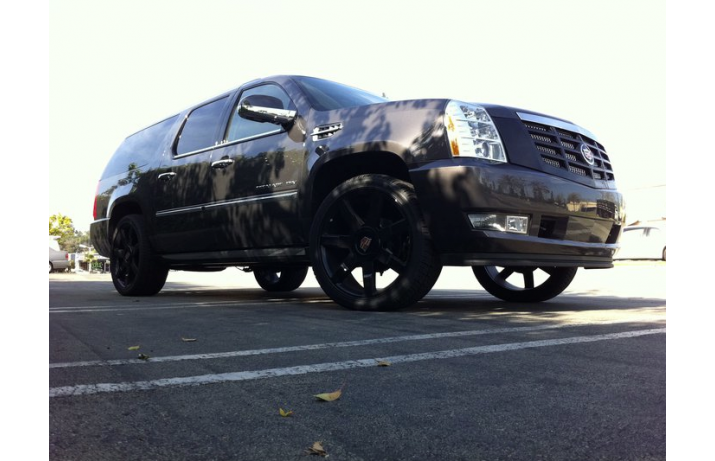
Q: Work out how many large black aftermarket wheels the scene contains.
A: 4